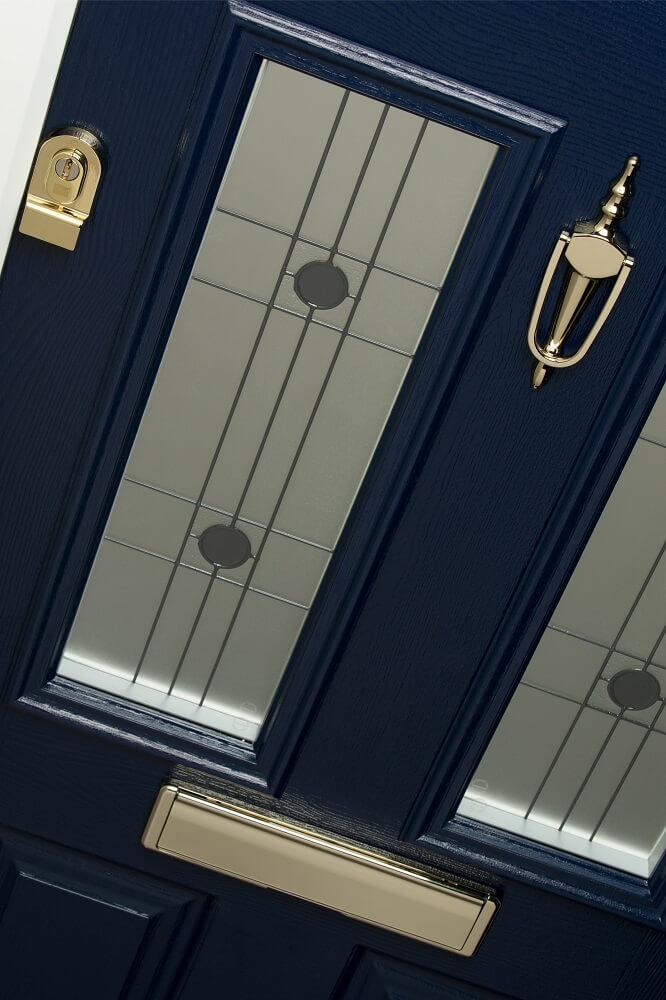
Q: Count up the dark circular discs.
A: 3